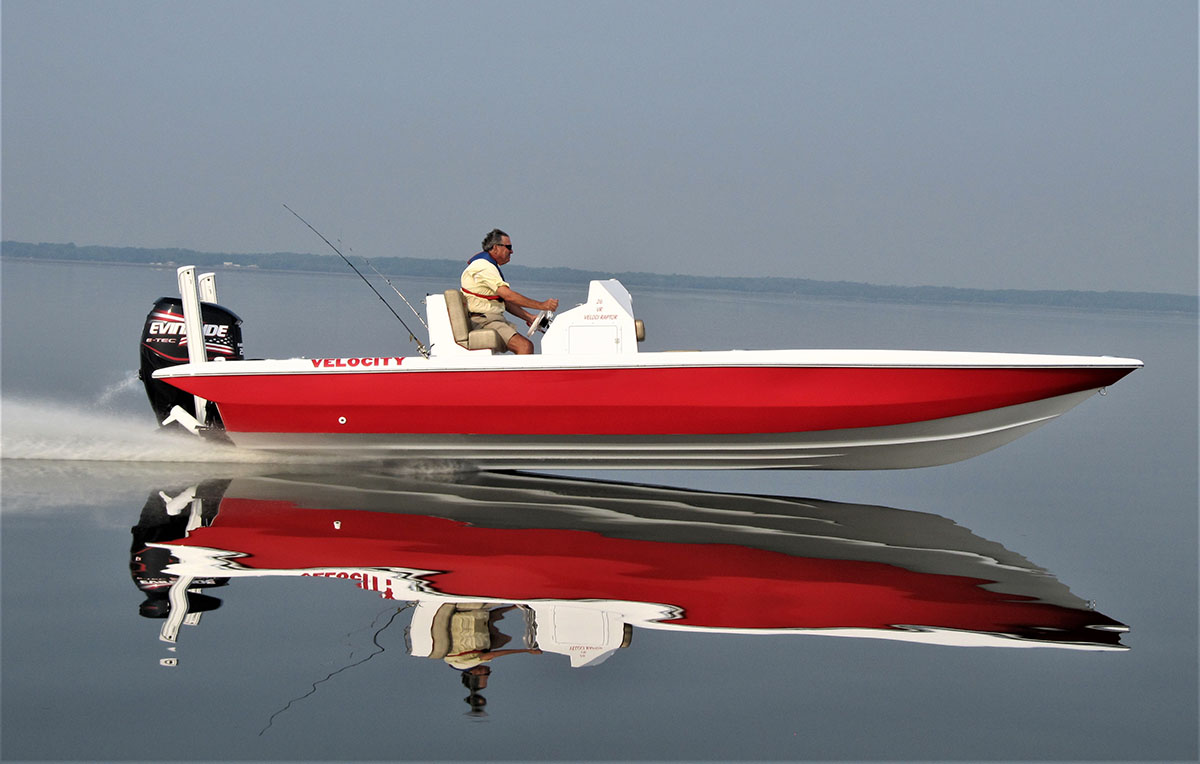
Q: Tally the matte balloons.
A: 0